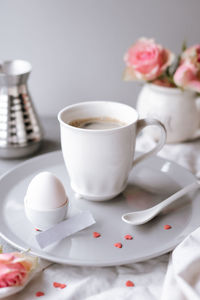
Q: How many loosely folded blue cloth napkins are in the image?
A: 0